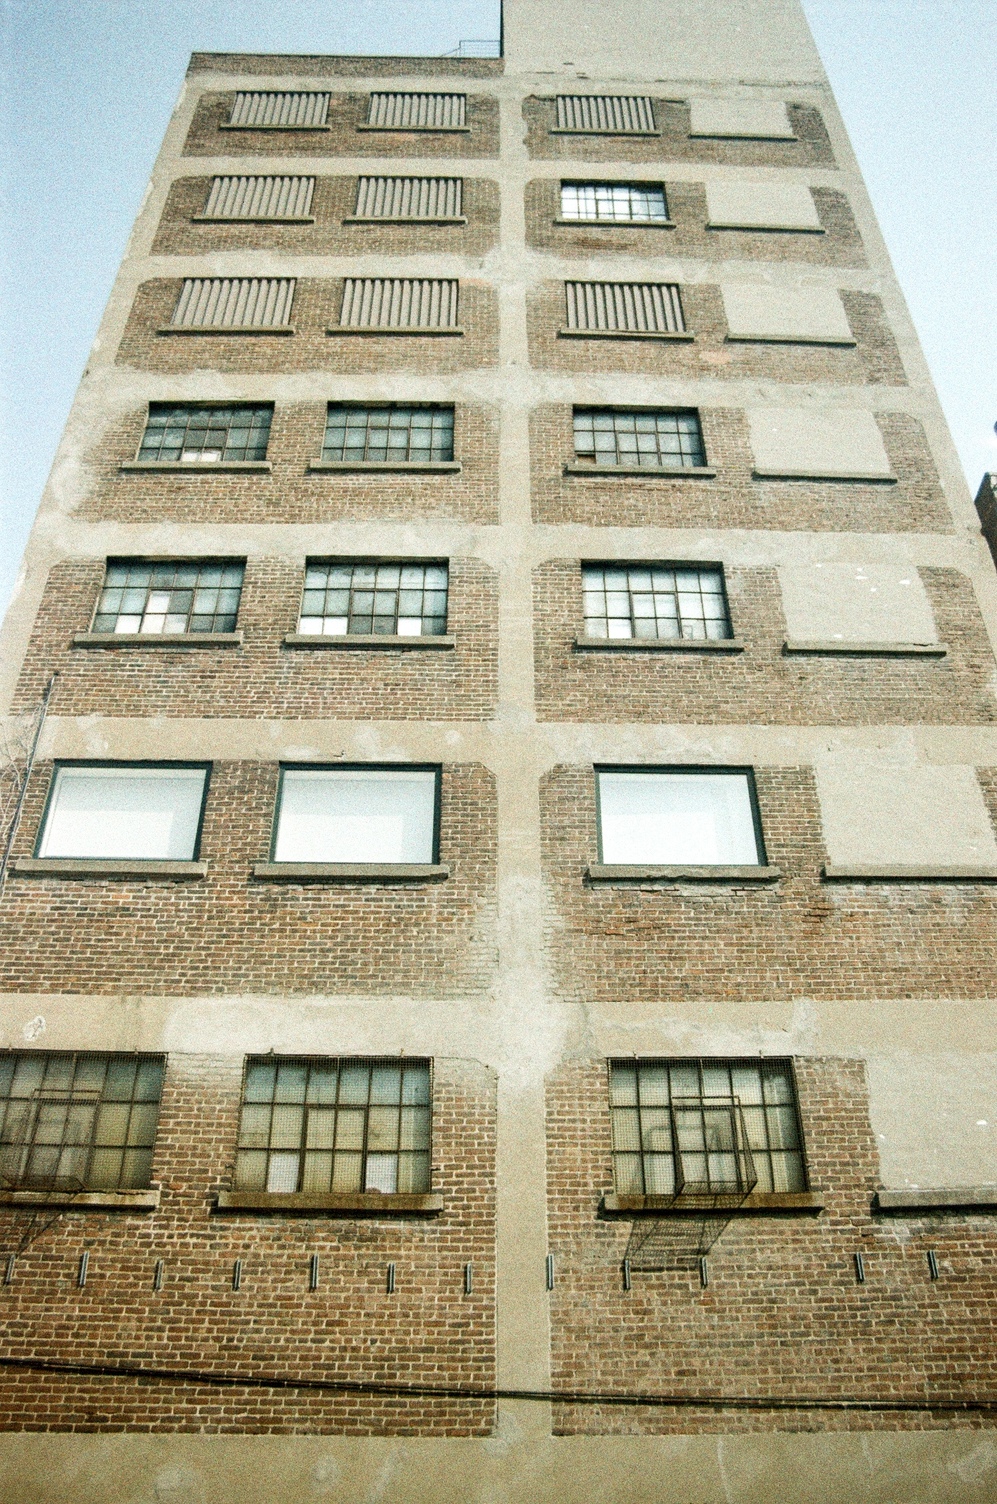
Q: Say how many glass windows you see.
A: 13